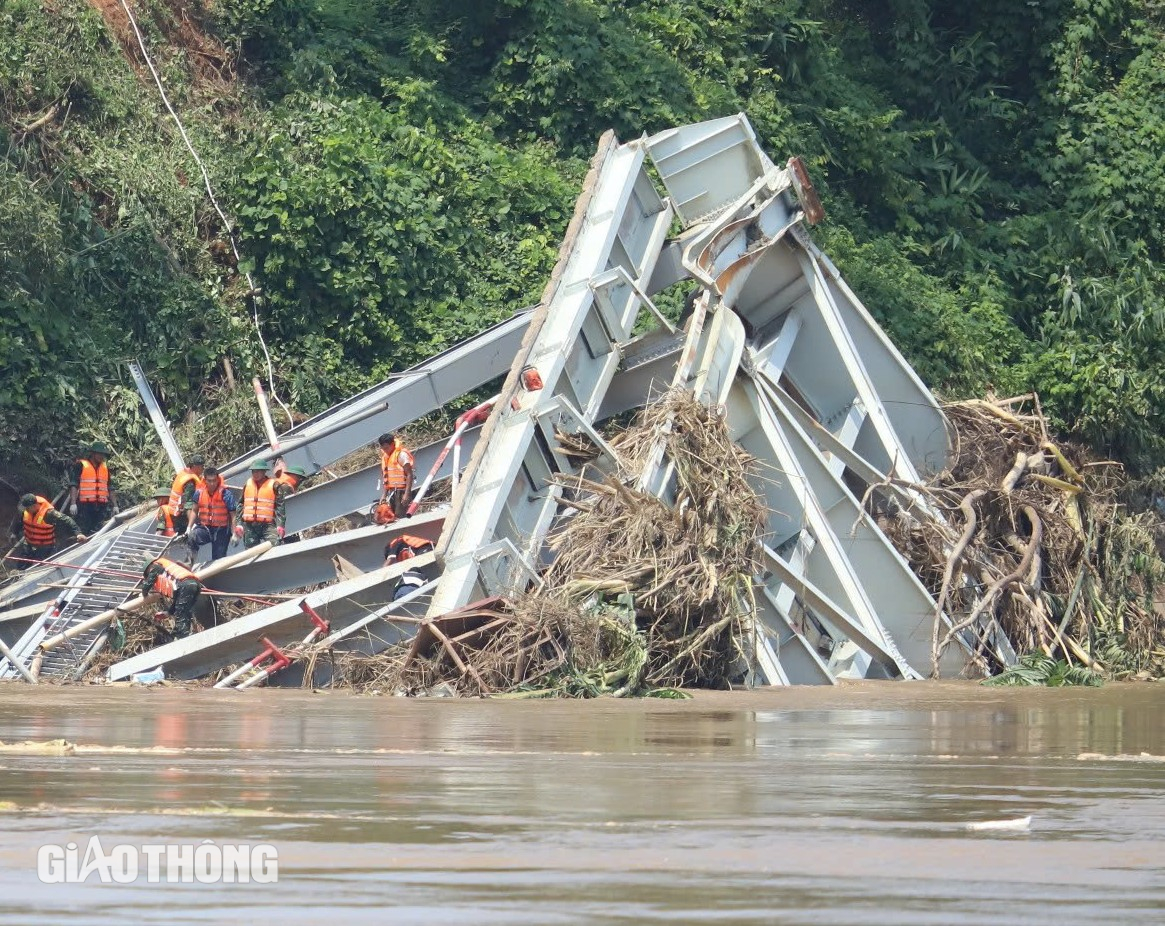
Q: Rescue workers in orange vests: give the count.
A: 10